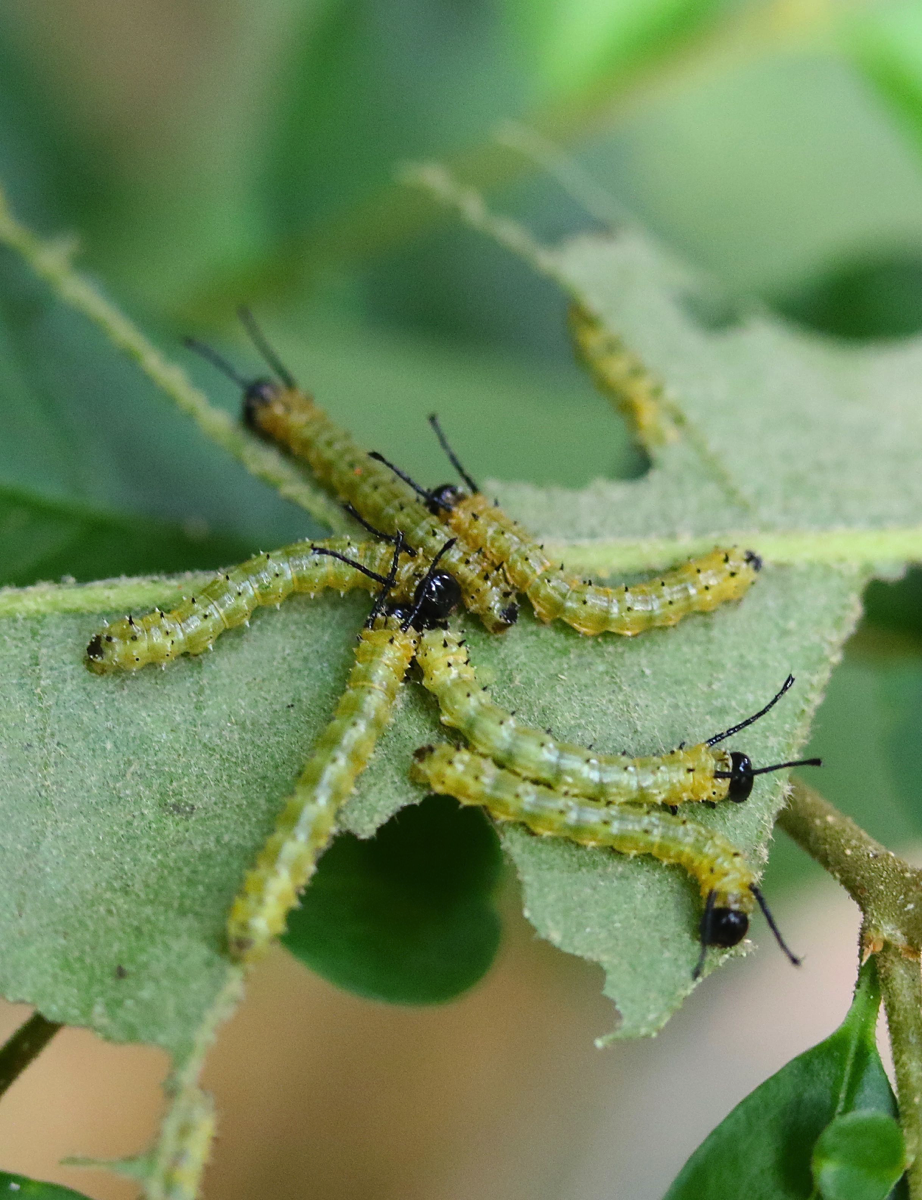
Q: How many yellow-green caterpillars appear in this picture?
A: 7